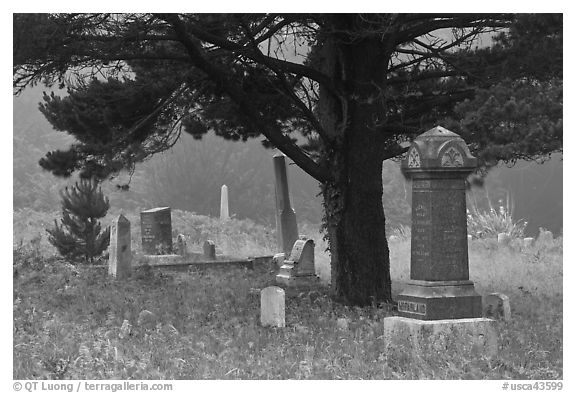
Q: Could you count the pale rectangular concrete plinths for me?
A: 1